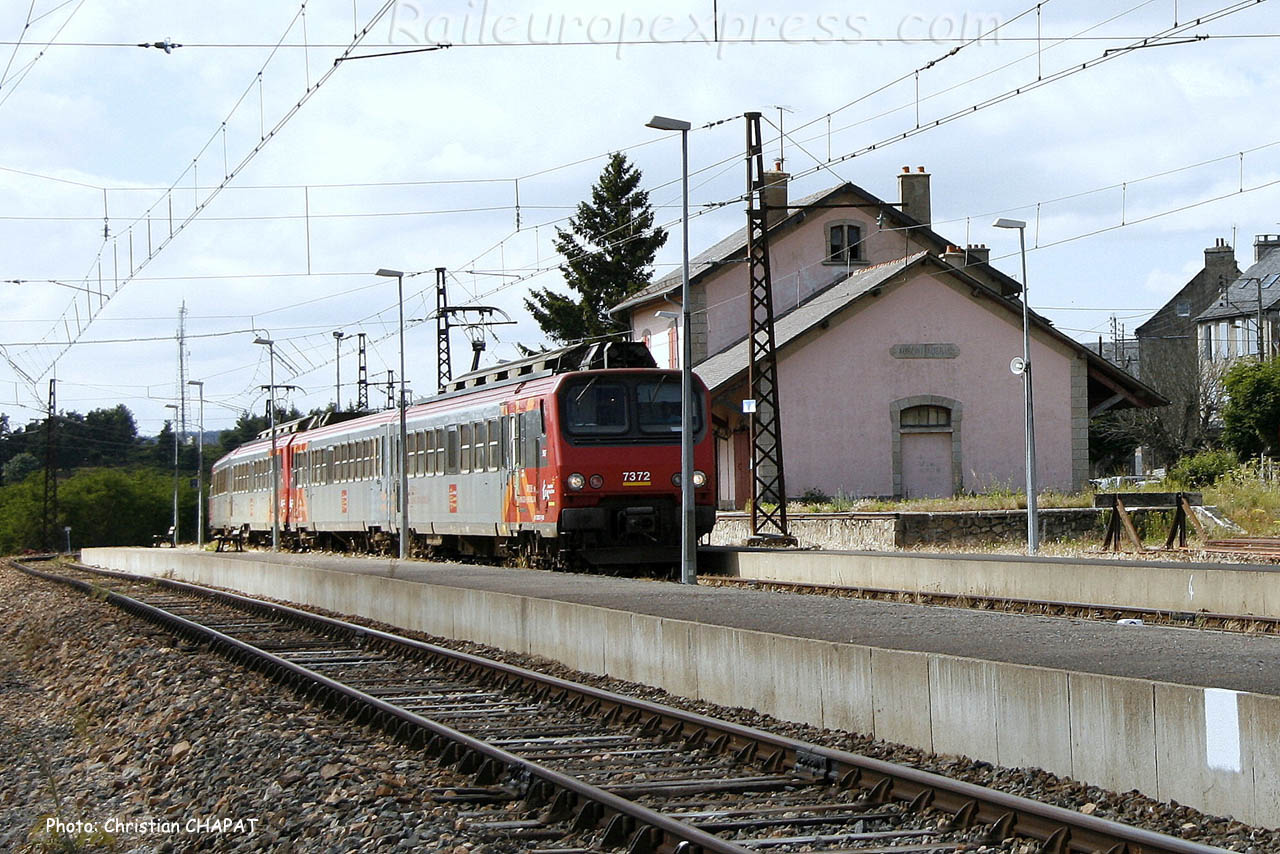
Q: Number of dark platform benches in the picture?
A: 2